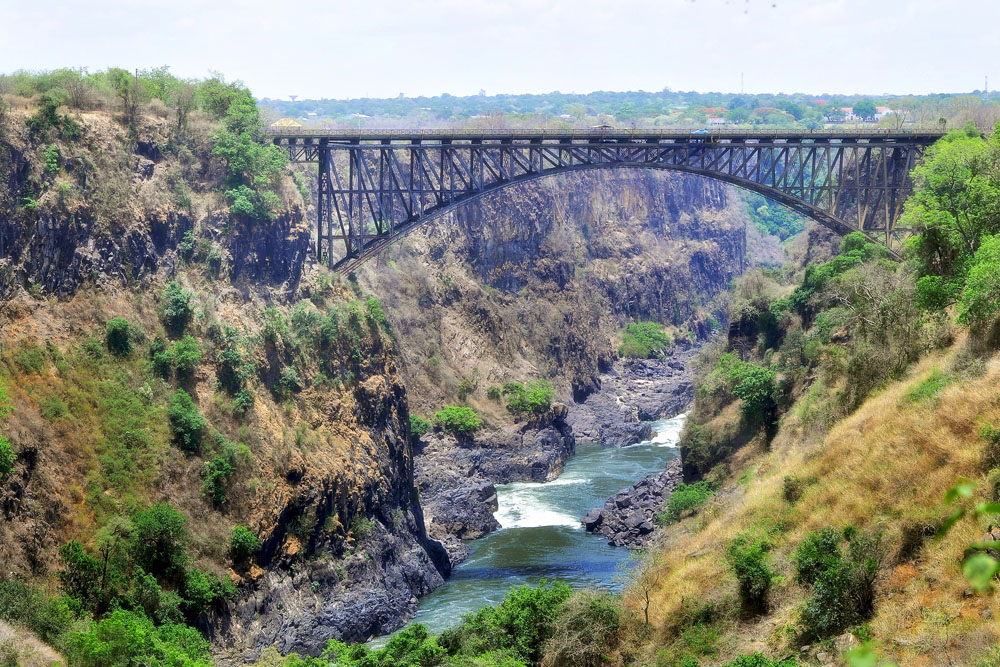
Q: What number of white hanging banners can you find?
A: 0